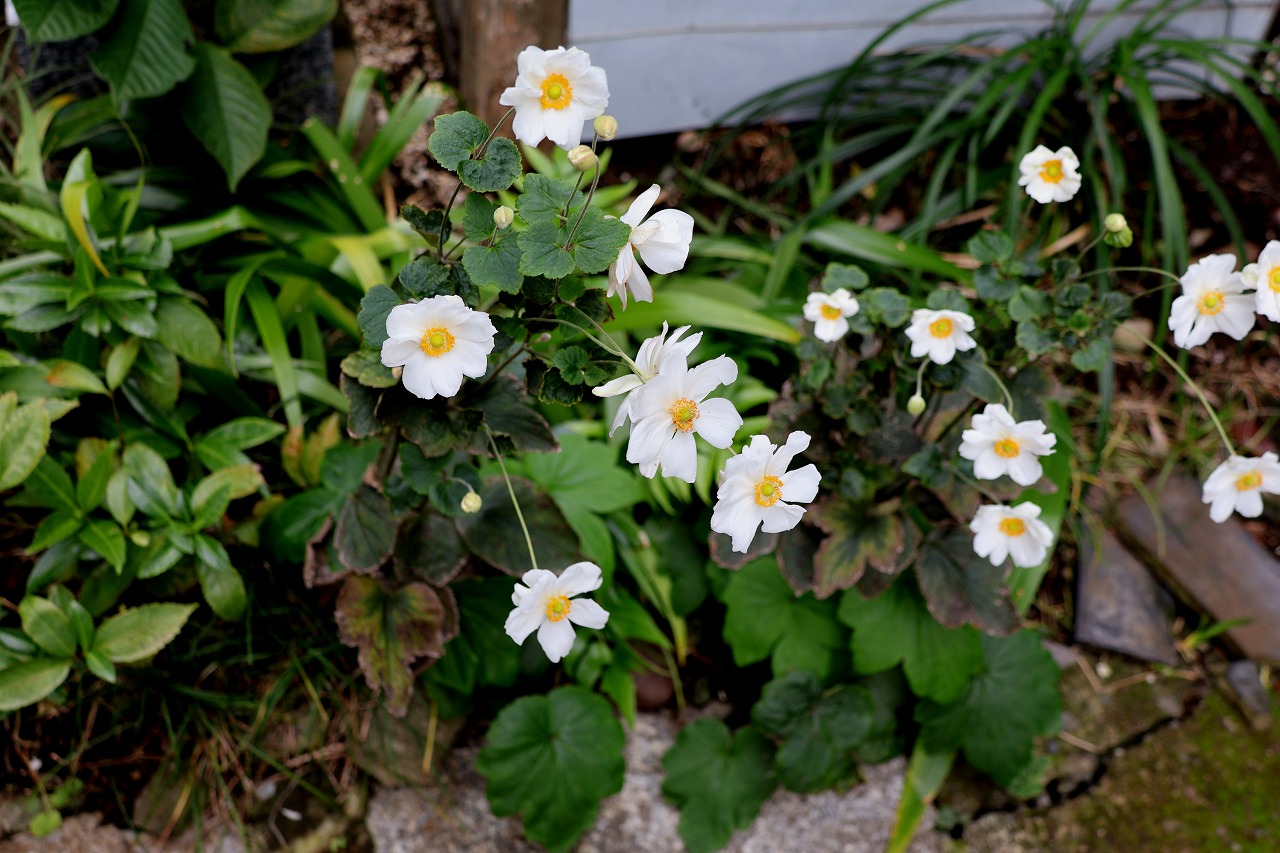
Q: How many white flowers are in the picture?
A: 15